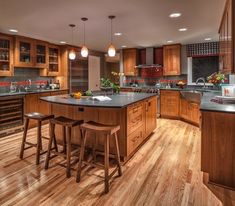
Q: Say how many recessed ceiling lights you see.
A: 8